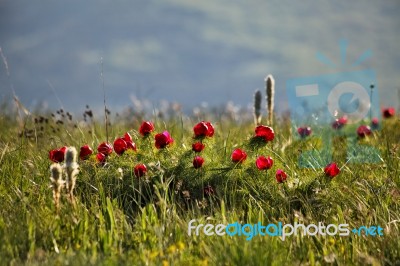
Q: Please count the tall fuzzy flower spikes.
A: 4